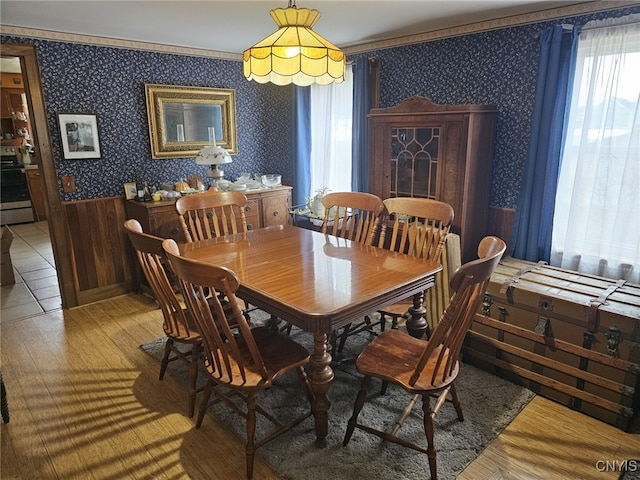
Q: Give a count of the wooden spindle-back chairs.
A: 6